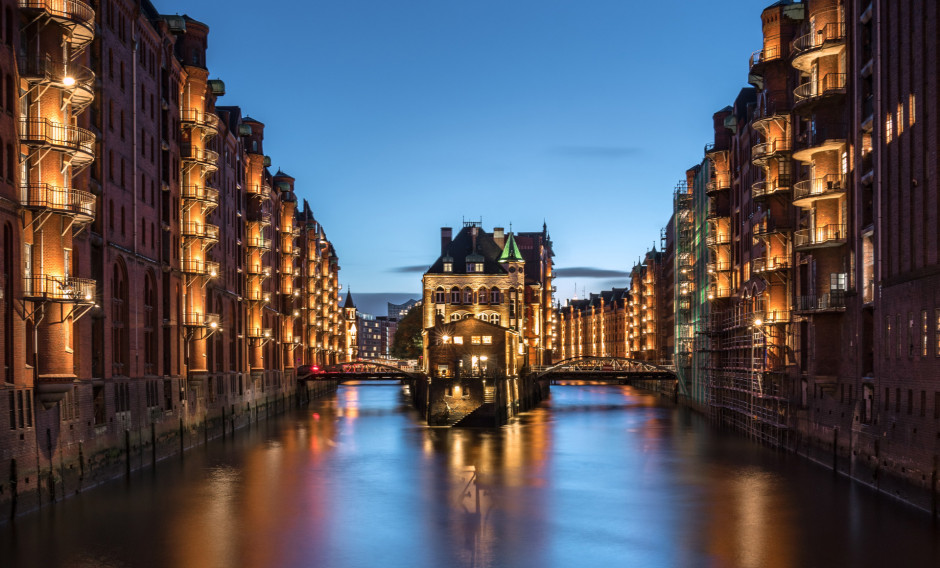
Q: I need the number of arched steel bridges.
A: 2